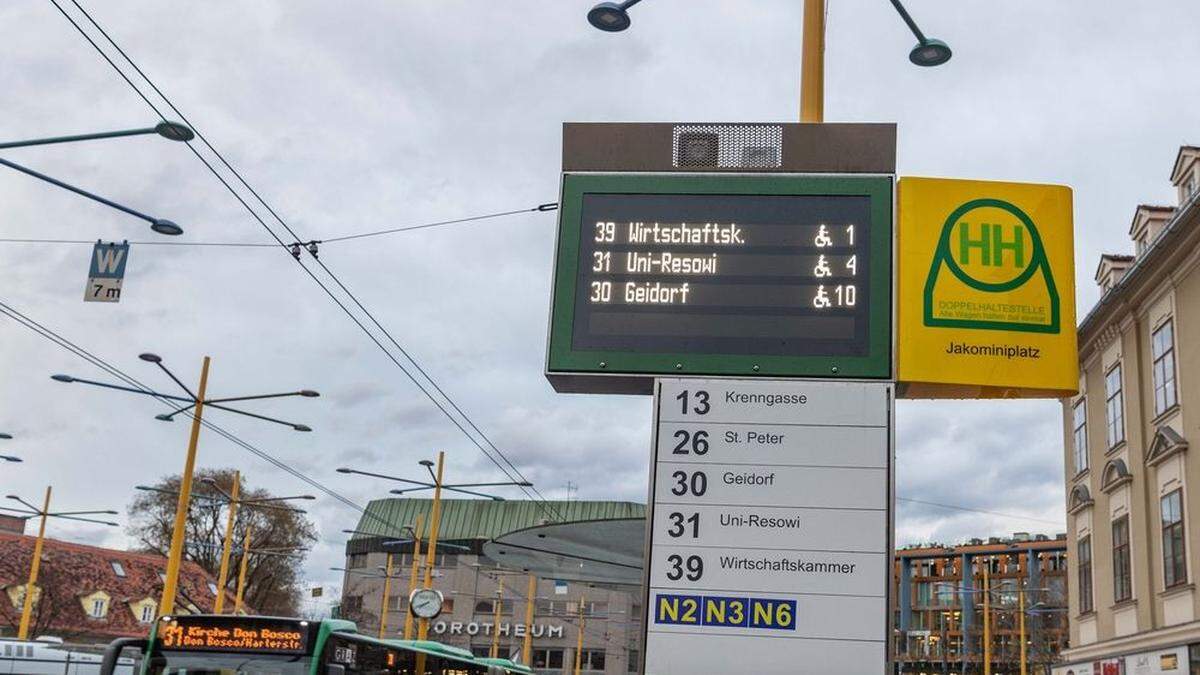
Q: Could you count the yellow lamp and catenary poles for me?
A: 13